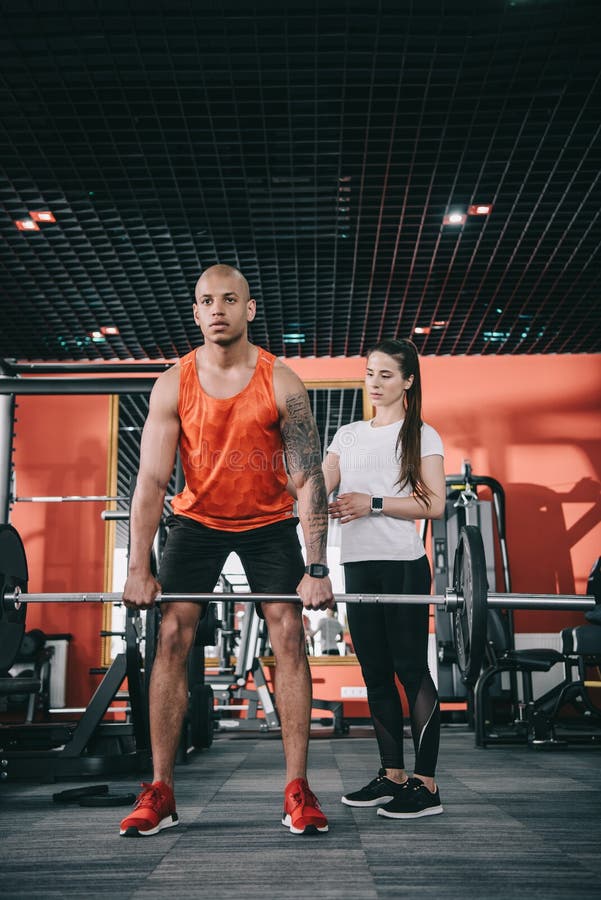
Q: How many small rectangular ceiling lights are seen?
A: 8